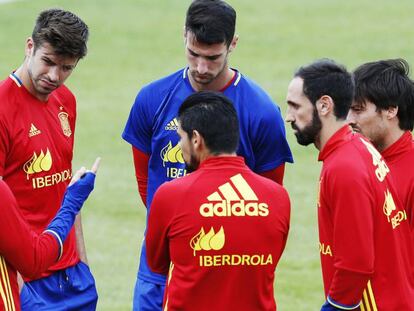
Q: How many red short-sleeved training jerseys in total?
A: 1